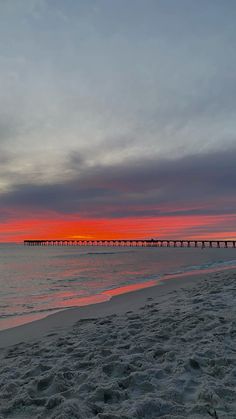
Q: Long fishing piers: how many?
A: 1